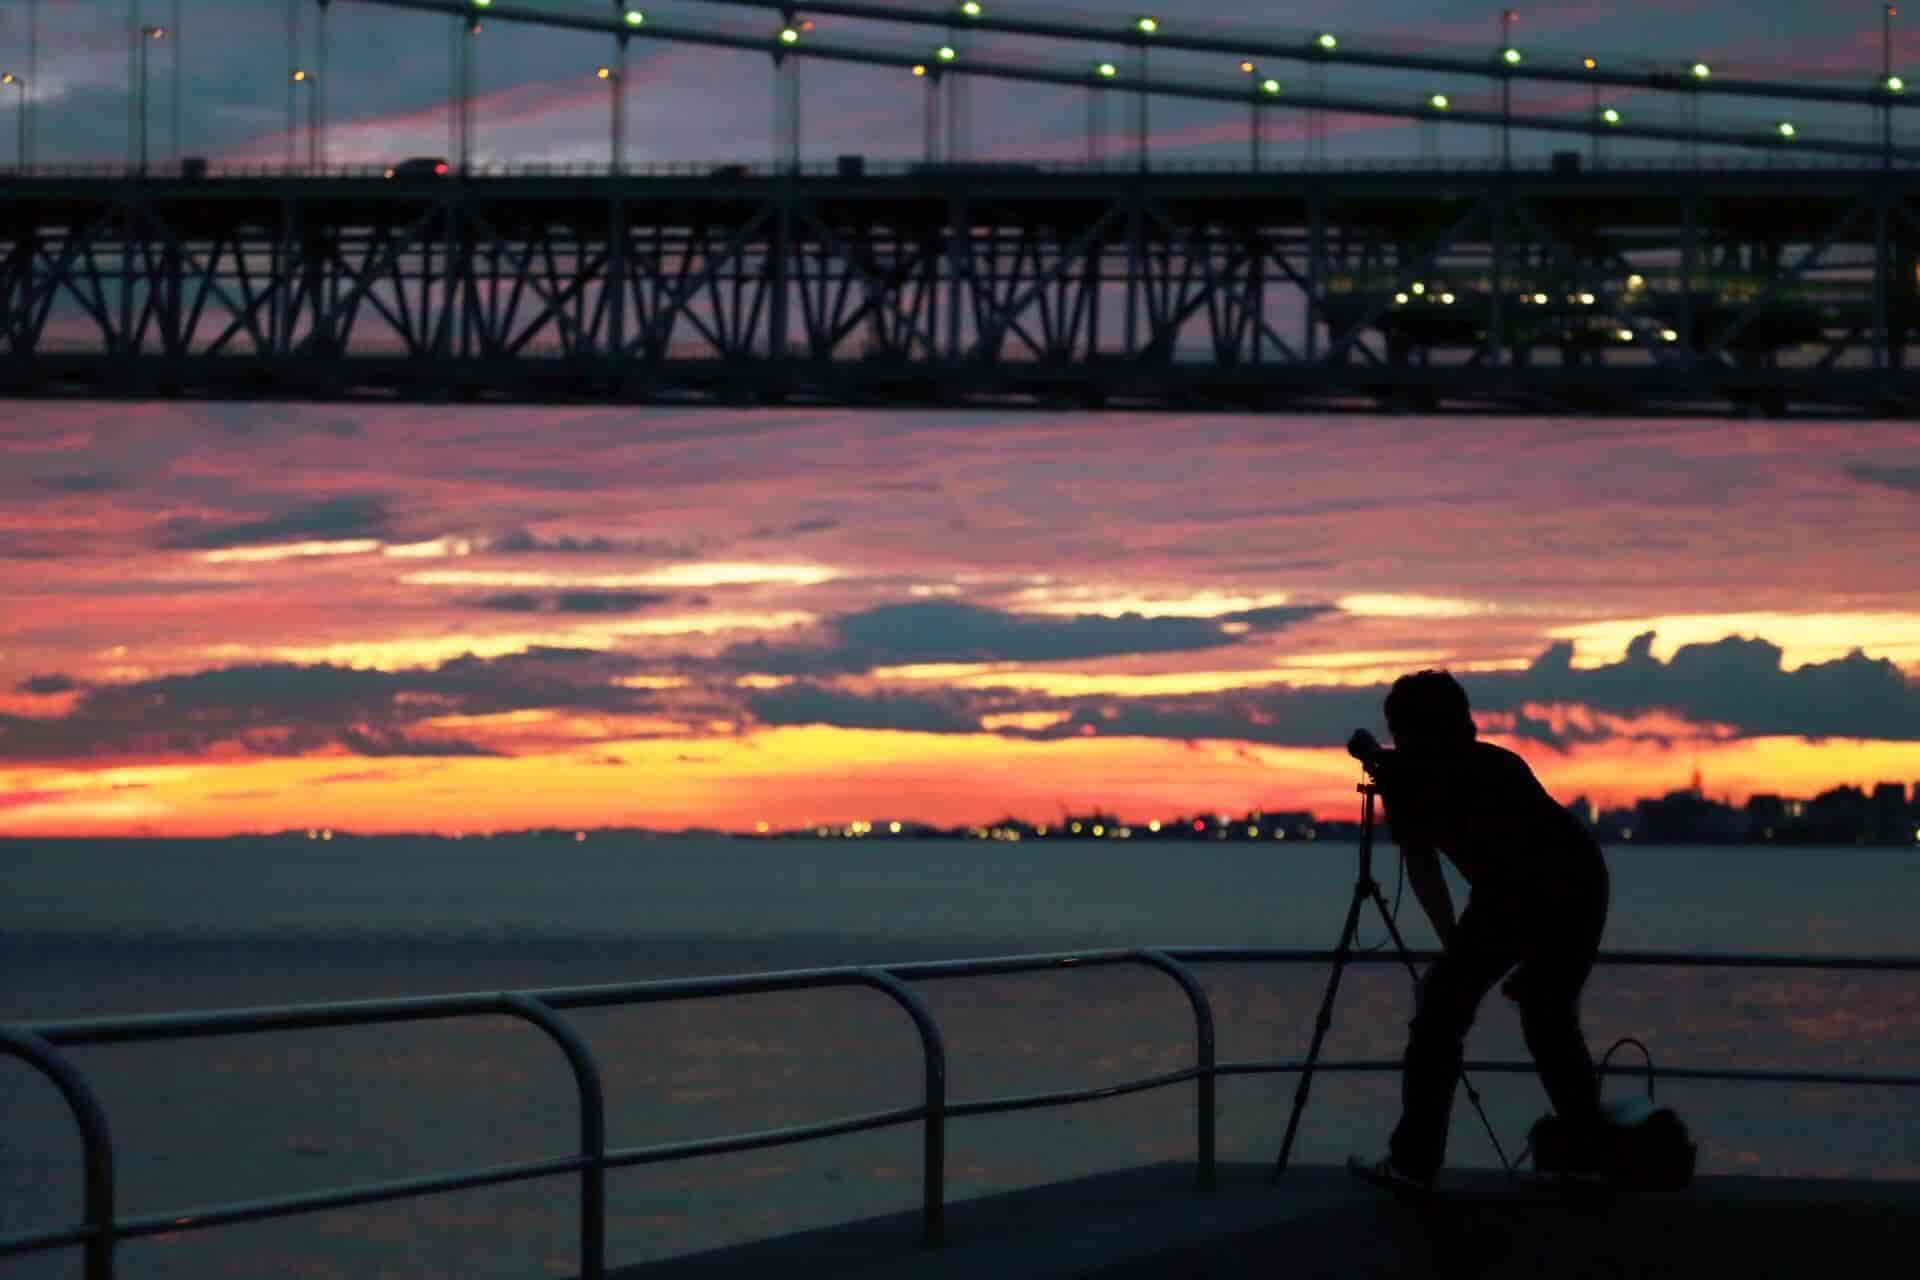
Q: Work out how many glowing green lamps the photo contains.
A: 15